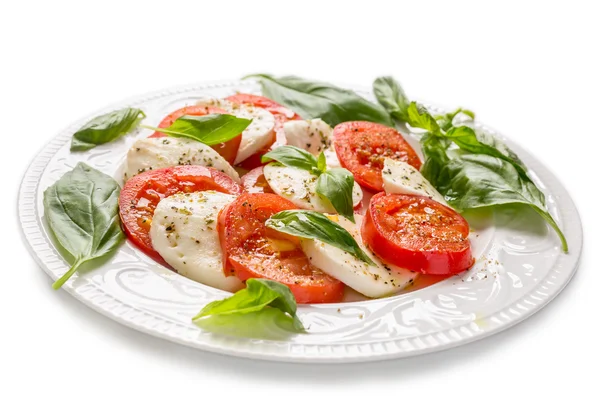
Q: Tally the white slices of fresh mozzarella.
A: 7